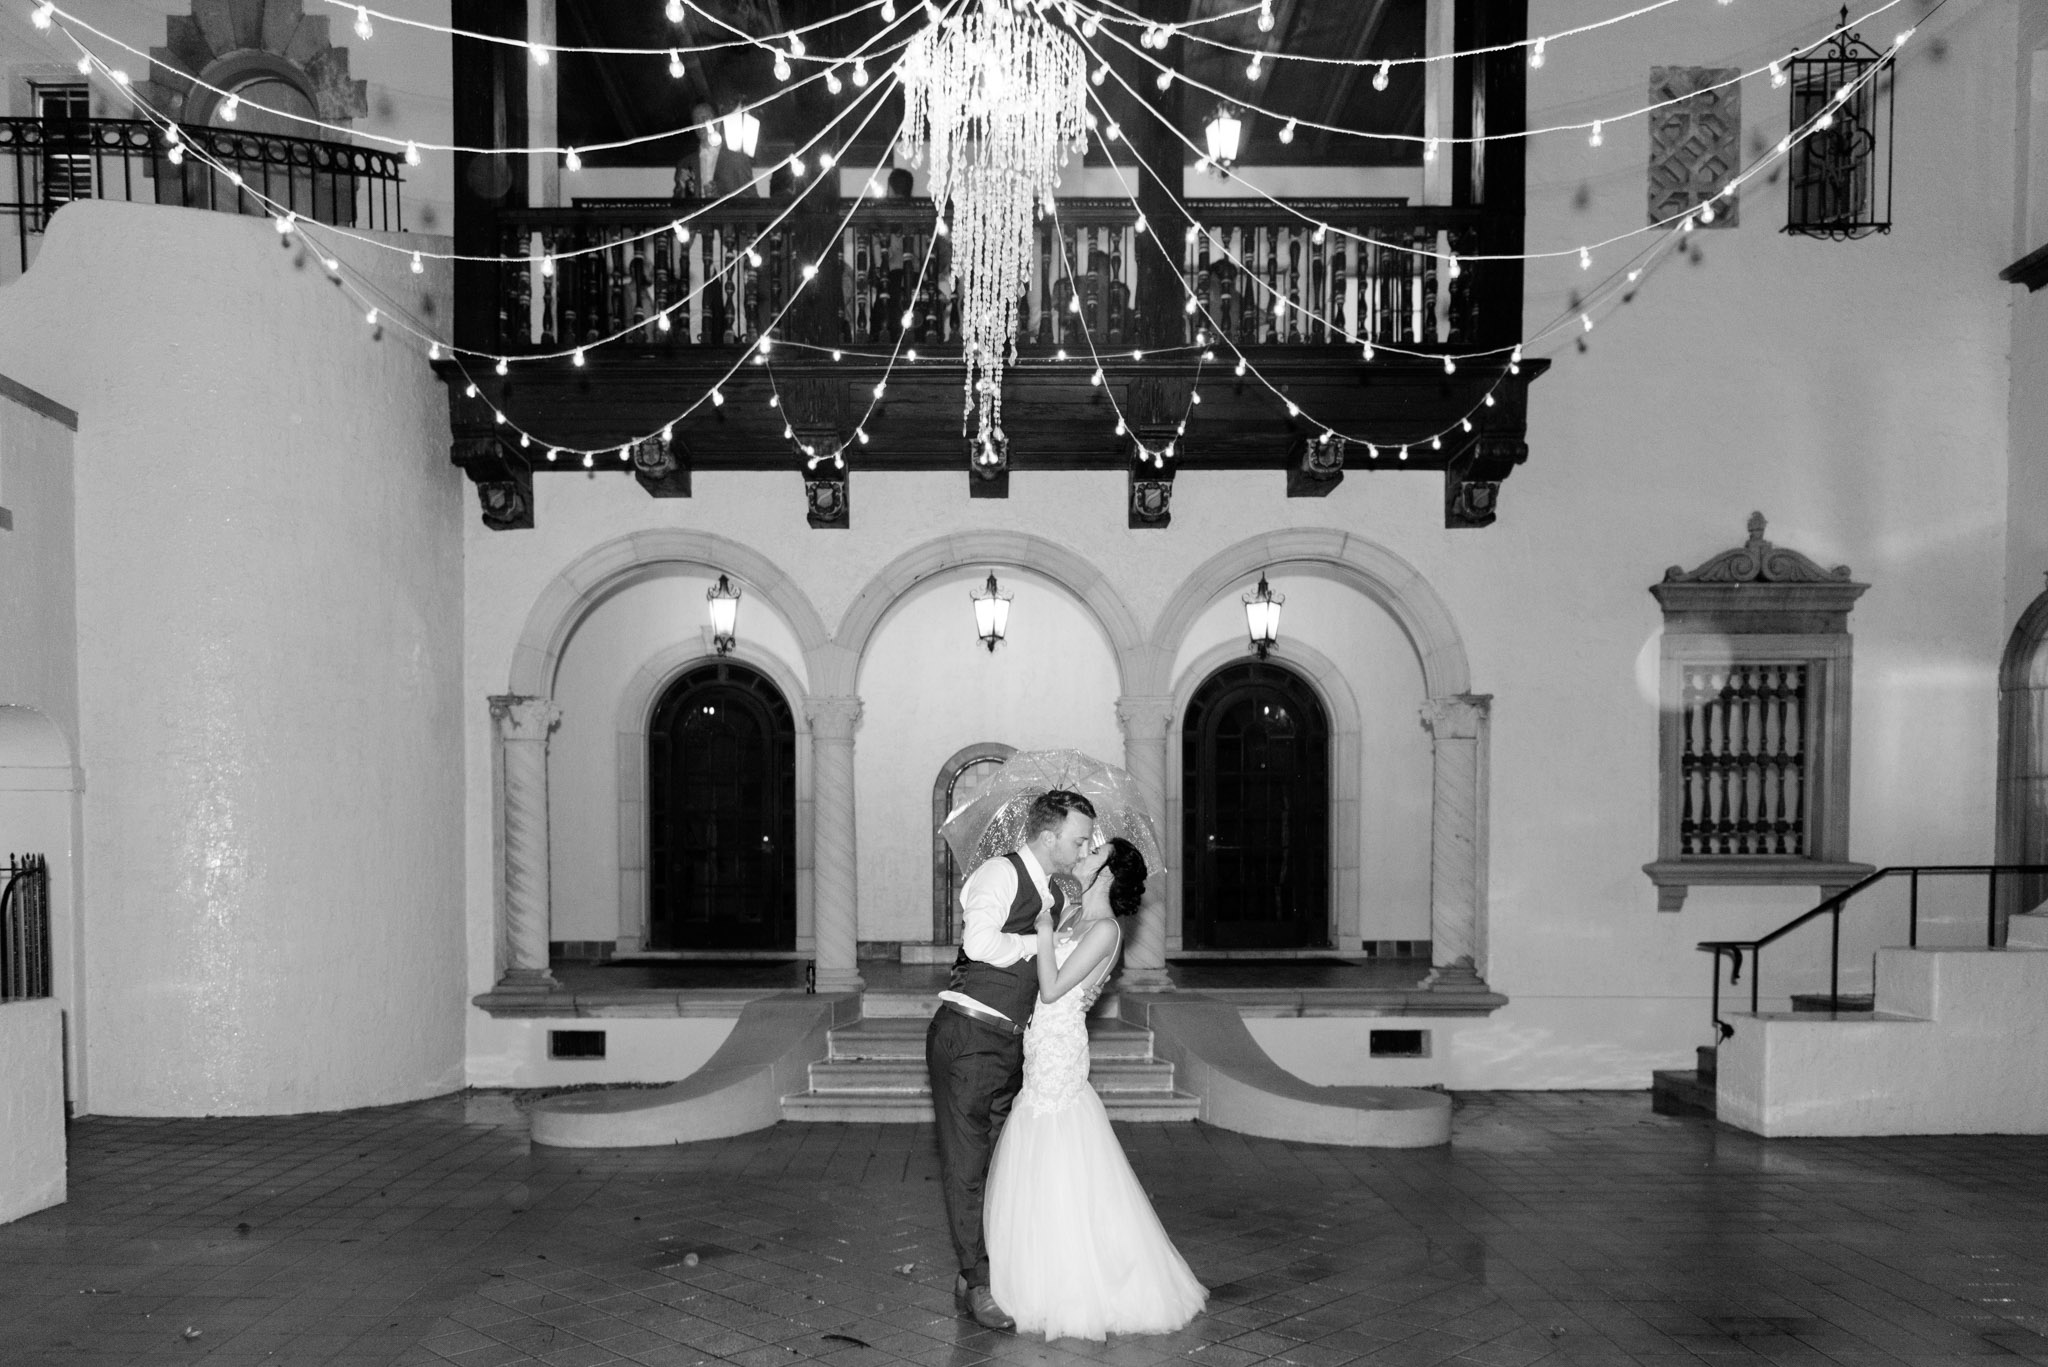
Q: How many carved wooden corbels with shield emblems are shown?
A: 7